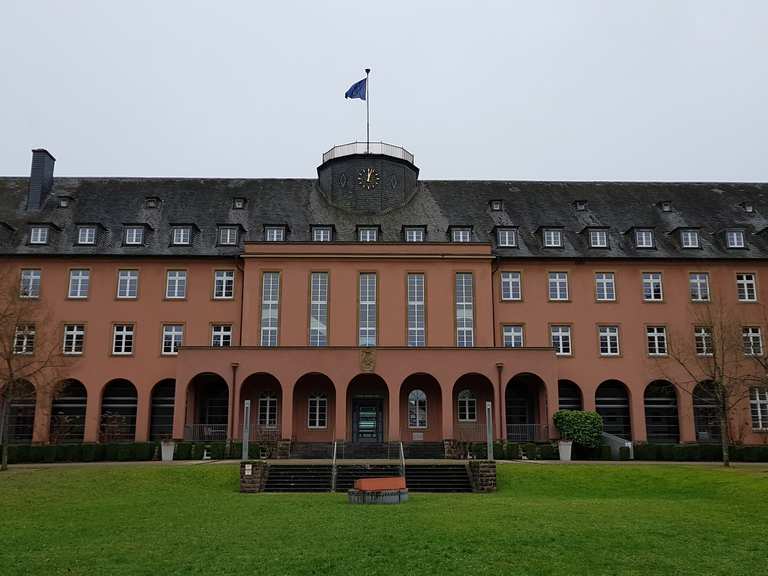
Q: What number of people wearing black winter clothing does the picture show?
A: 0